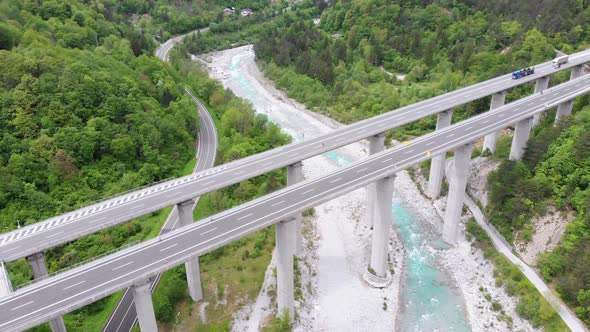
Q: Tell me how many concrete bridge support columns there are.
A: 14